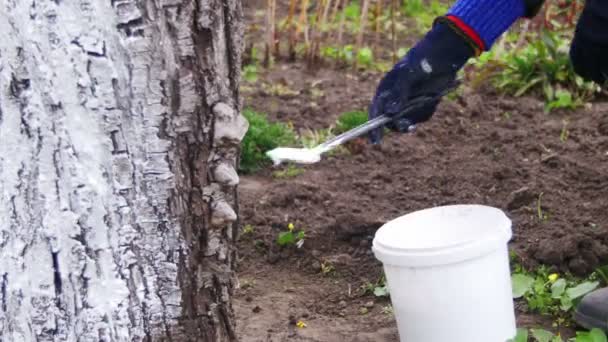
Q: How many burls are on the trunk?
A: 3